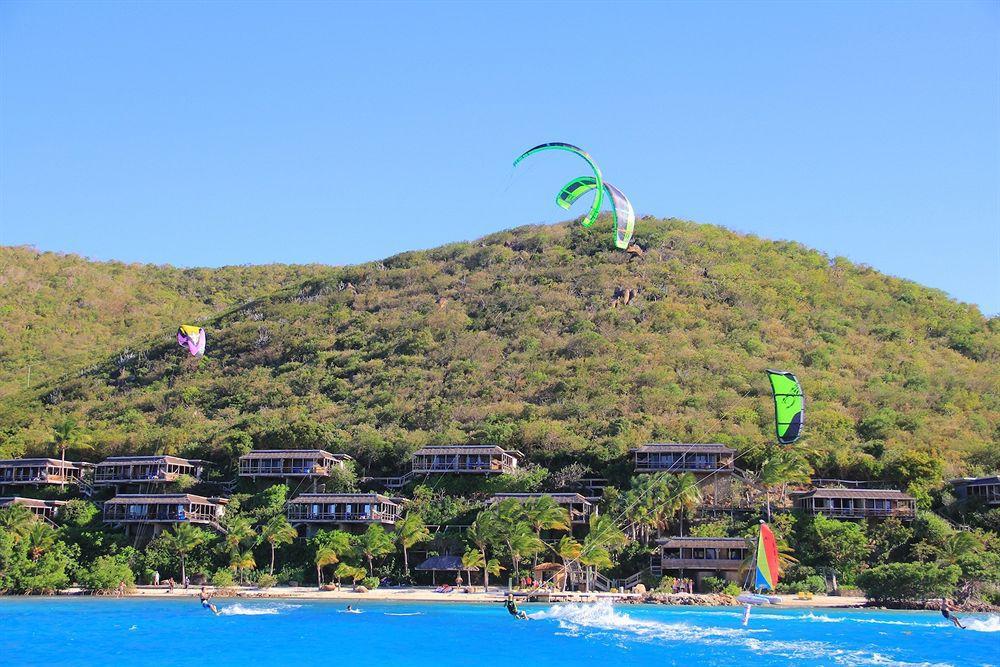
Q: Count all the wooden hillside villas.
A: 12